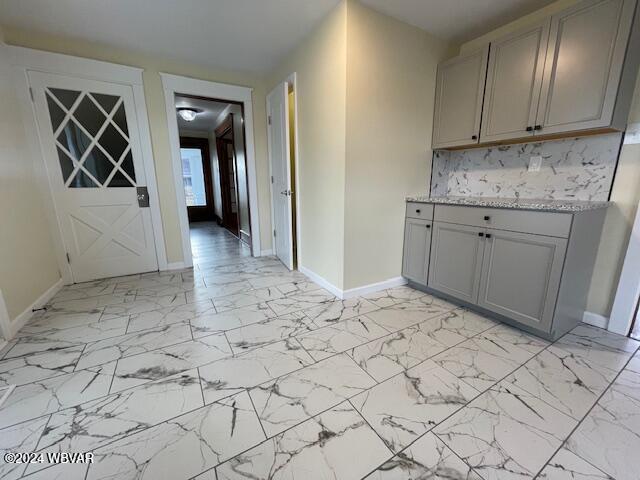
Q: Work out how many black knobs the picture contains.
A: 8